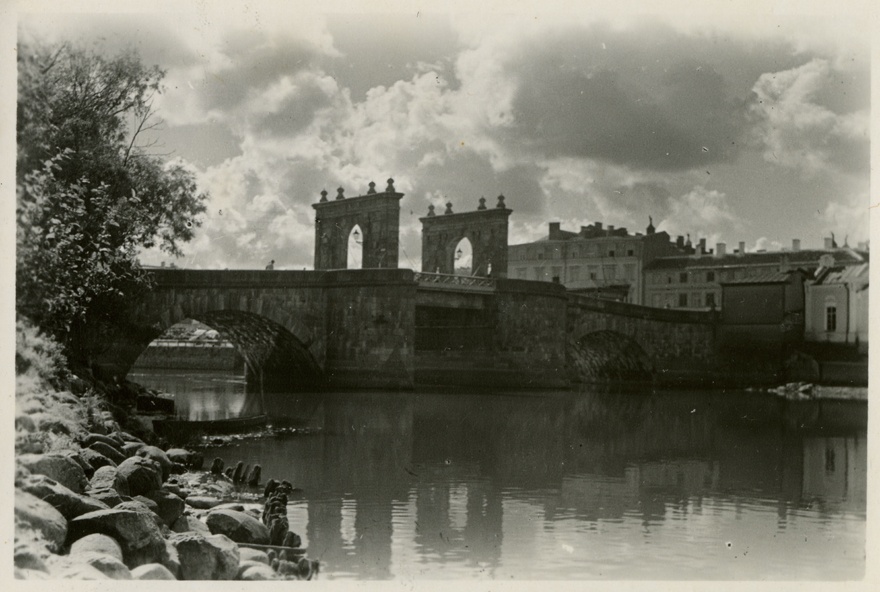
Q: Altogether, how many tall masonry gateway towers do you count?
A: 2